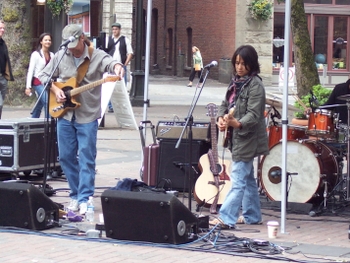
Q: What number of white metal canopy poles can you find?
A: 2